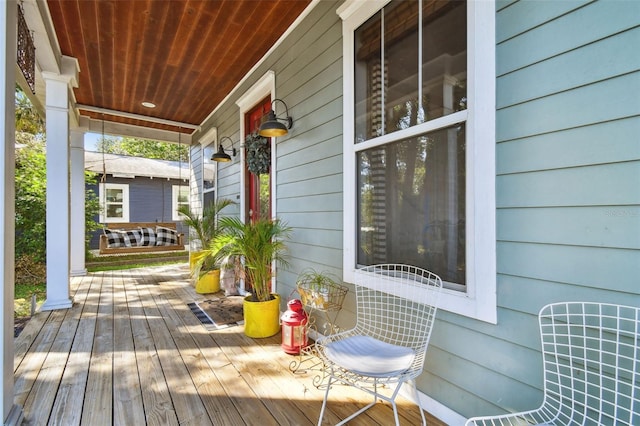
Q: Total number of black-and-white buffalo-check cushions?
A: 4